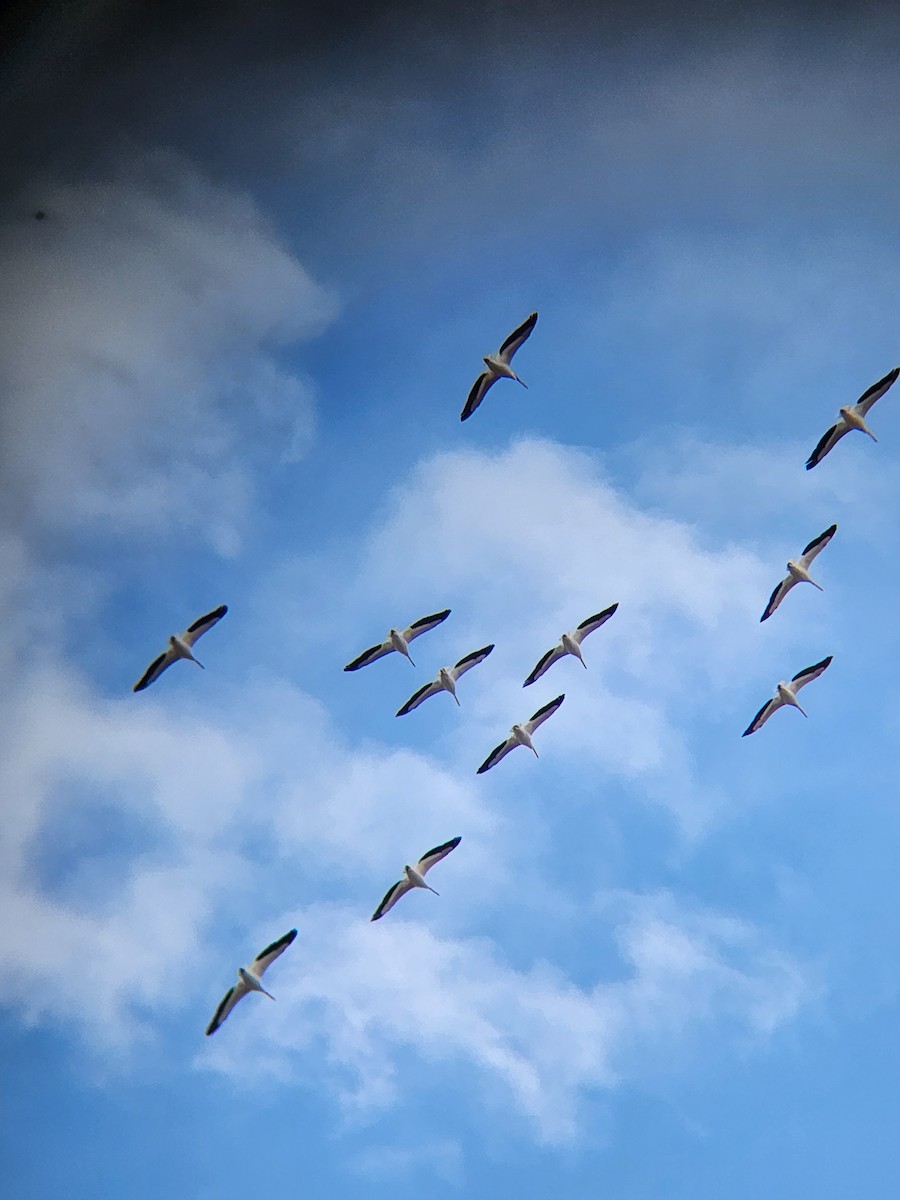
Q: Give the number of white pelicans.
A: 11